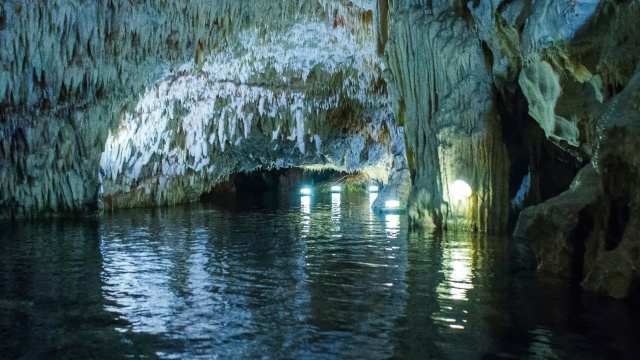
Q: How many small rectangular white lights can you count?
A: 4